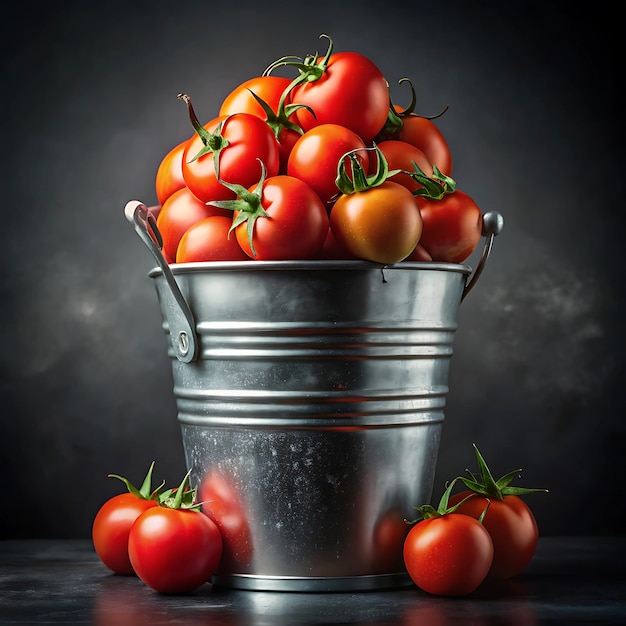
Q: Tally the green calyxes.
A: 11